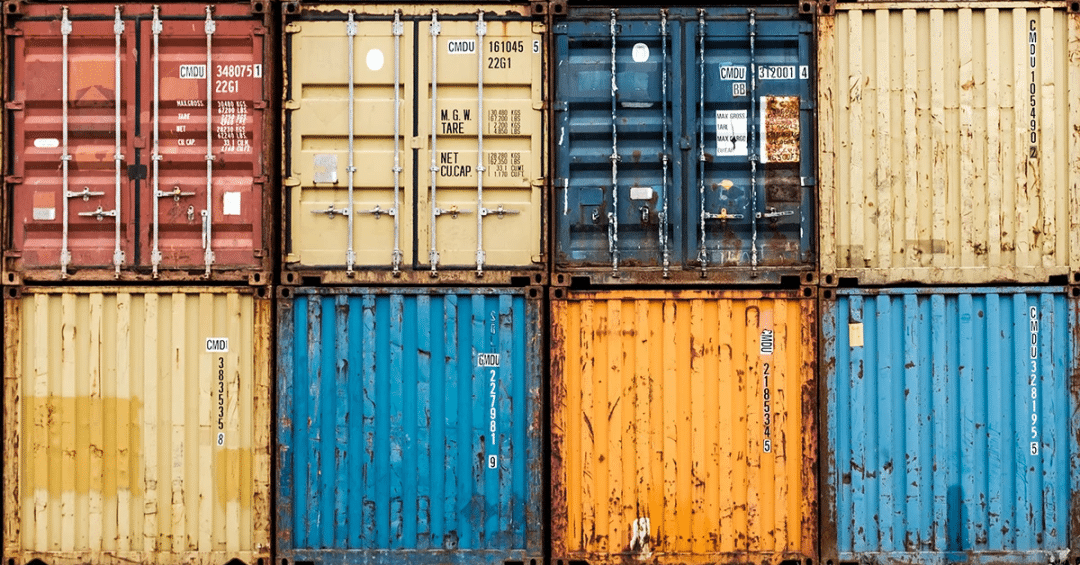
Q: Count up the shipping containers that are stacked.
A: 8